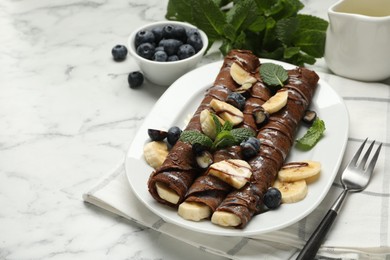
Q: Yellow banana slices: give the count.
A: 11